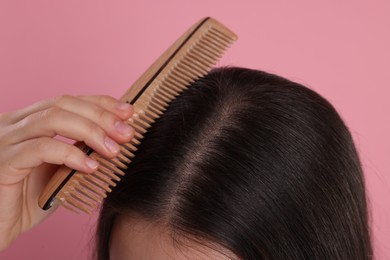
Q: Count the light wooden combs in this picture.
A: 1